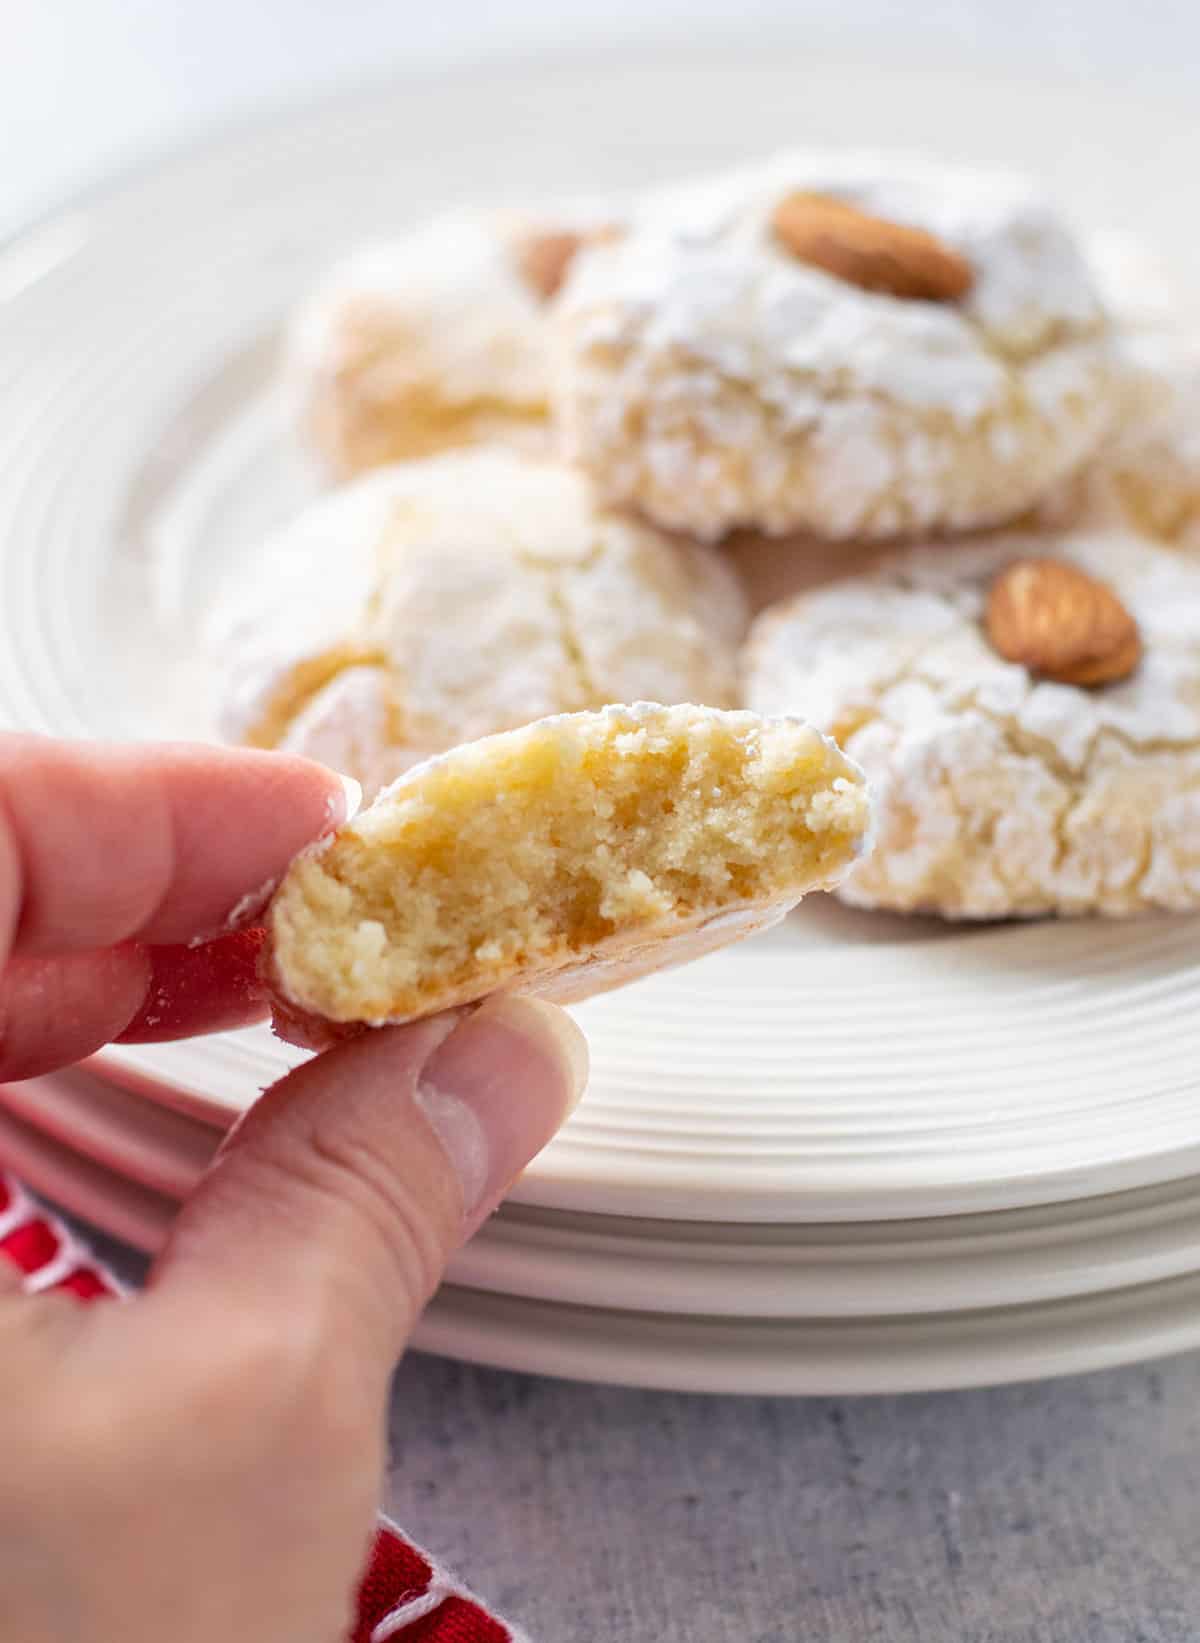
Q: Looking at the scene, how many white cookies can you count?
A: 6